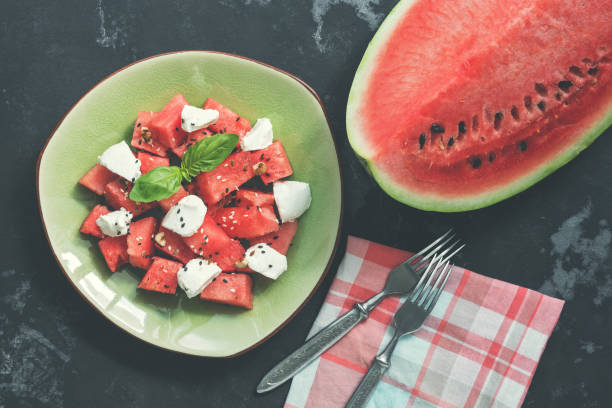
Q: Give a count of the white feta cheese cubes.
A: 8